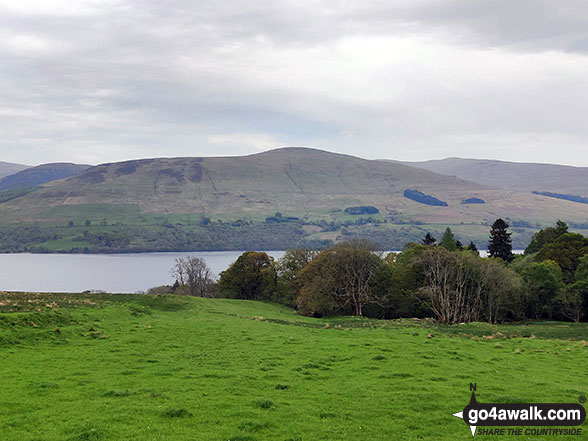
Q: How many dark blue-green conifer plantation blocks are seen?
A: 4